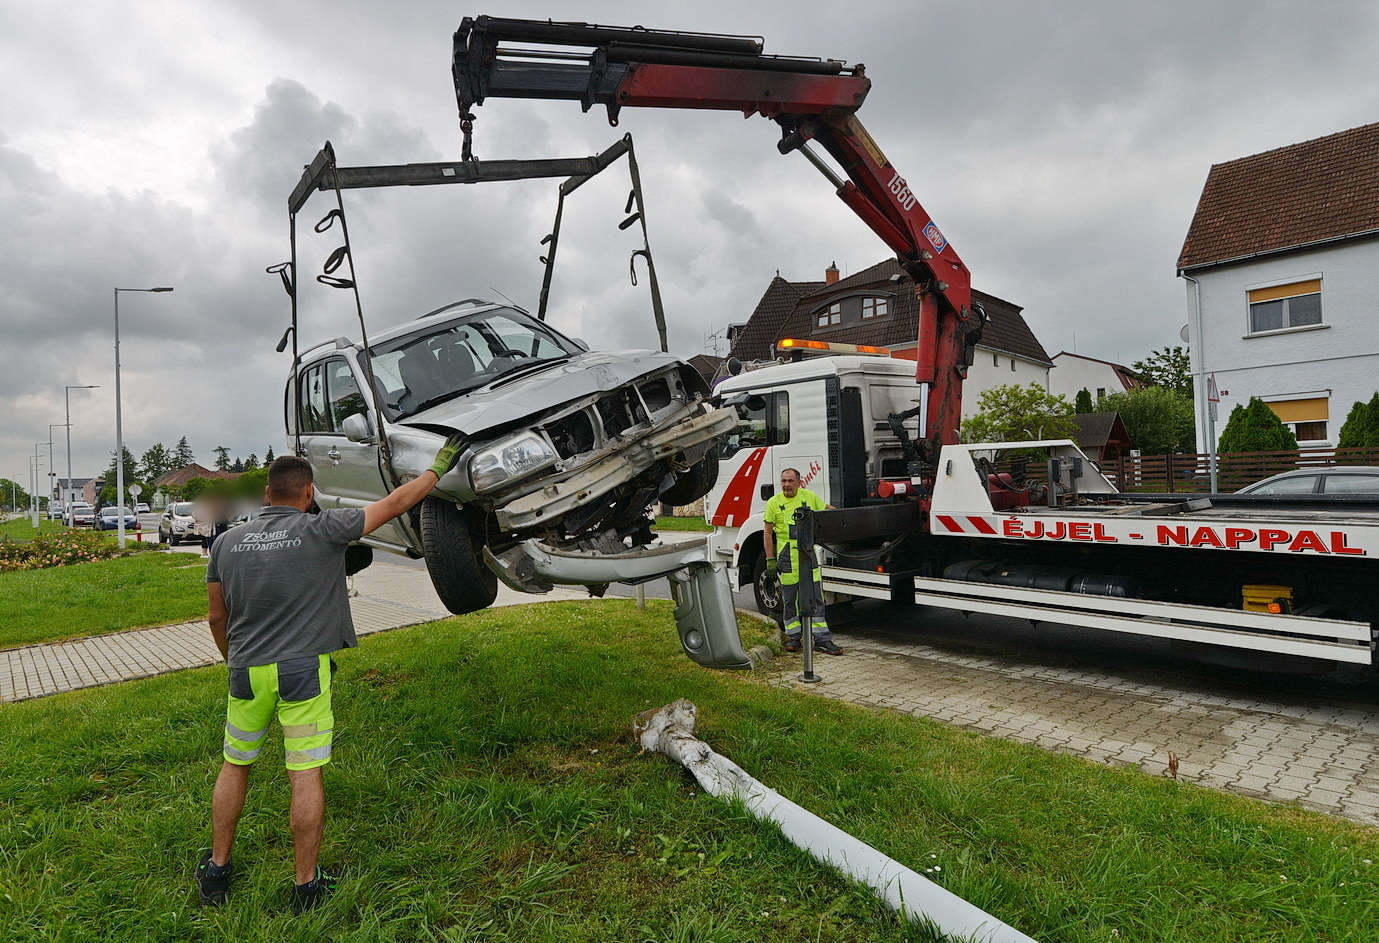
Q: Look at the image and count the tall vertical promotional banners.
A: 0